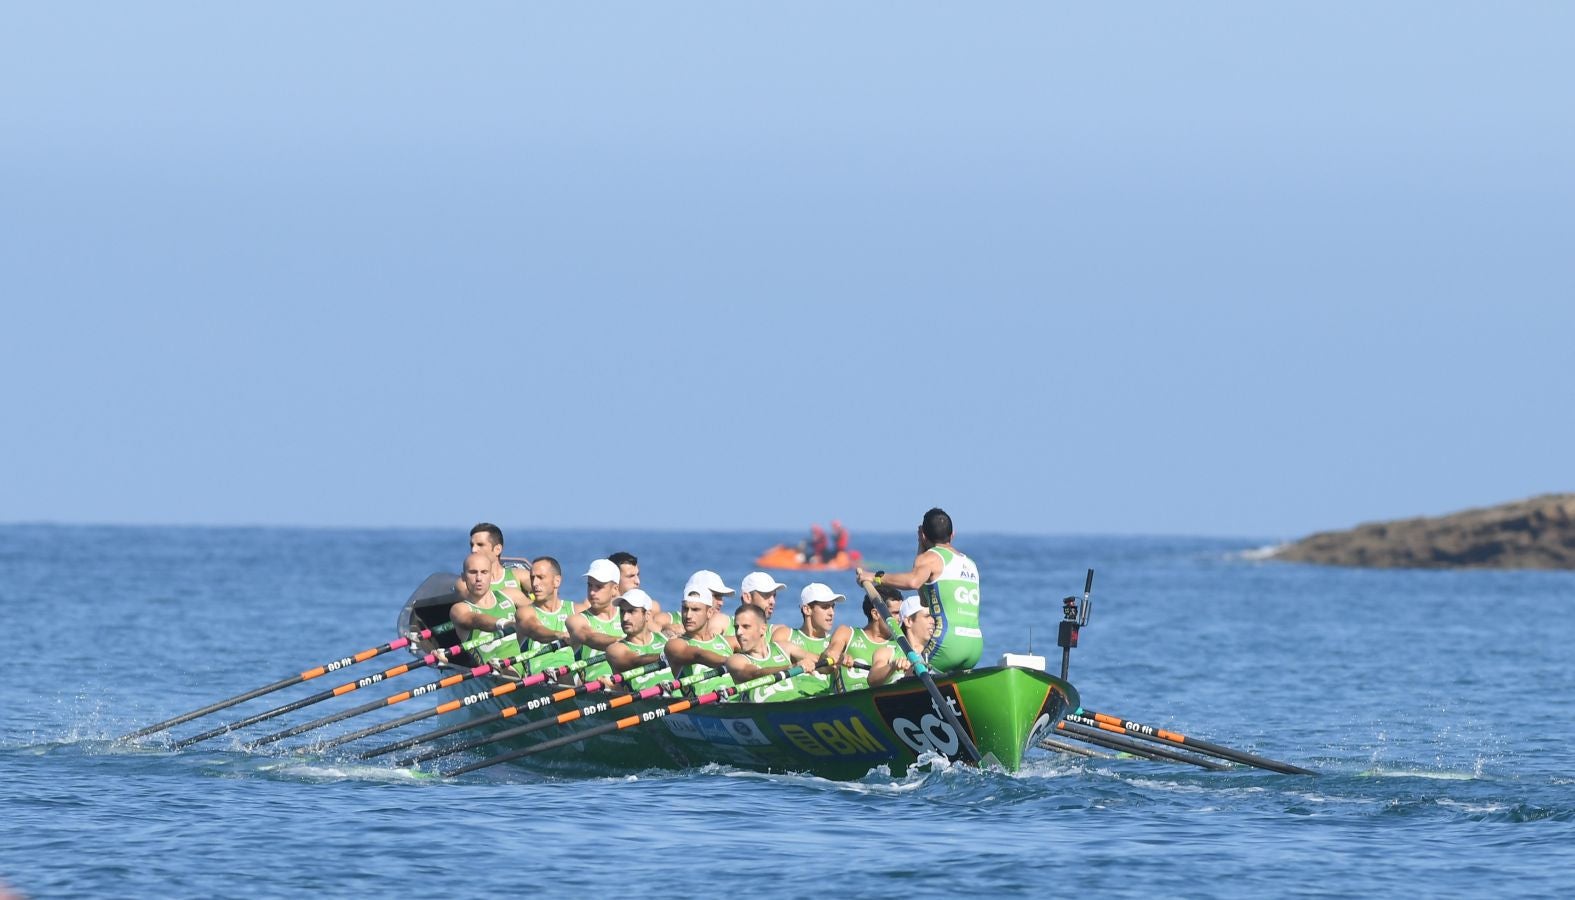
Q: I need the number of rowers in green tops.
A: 14